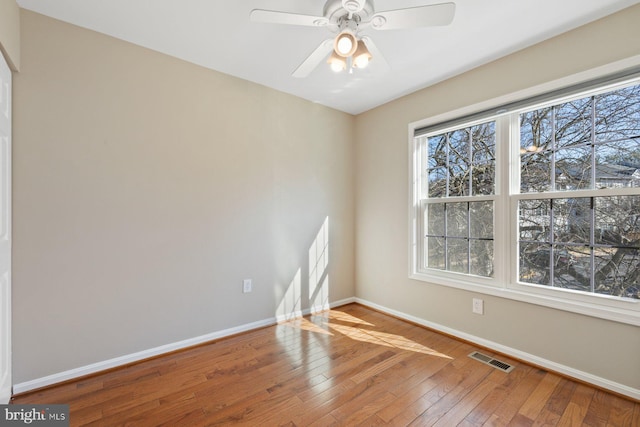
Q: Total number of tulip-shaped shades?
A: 3